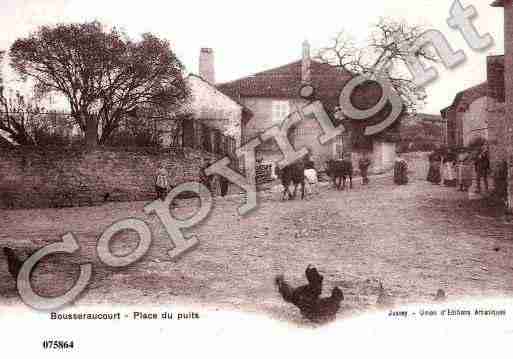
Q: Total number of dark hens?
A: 3